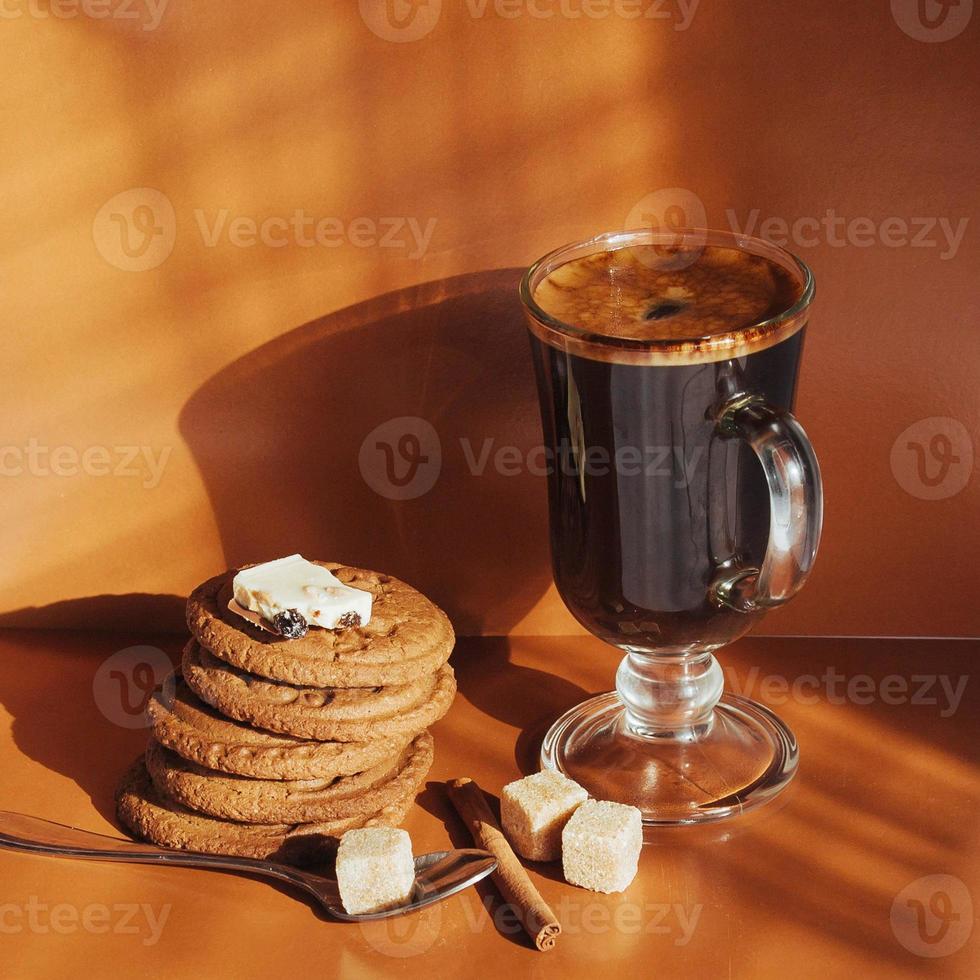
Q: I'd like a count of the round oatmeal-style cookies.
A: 5